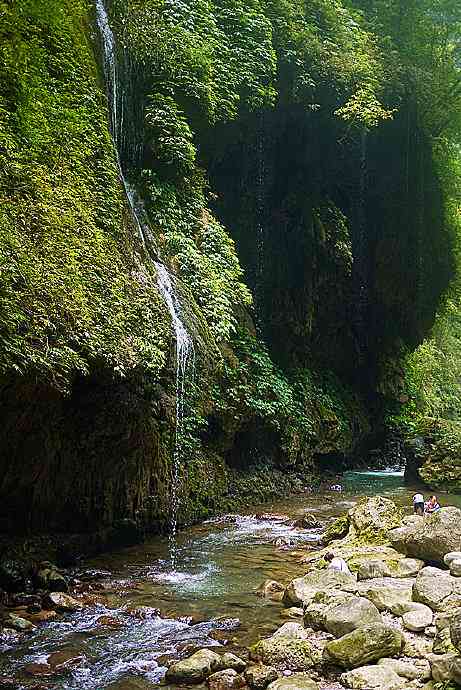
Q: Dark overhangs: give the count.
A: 2